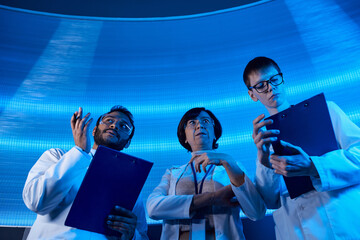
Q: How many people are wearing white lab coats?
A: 3